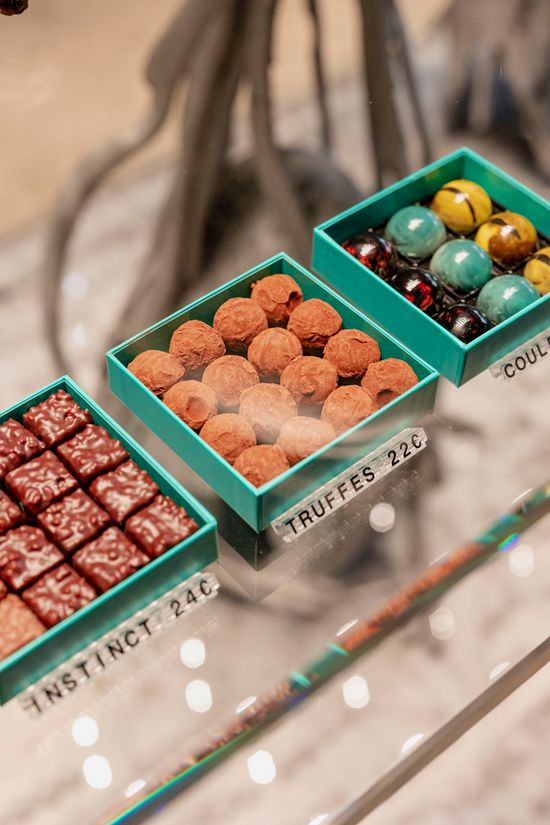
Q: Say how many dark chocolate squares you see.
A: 11